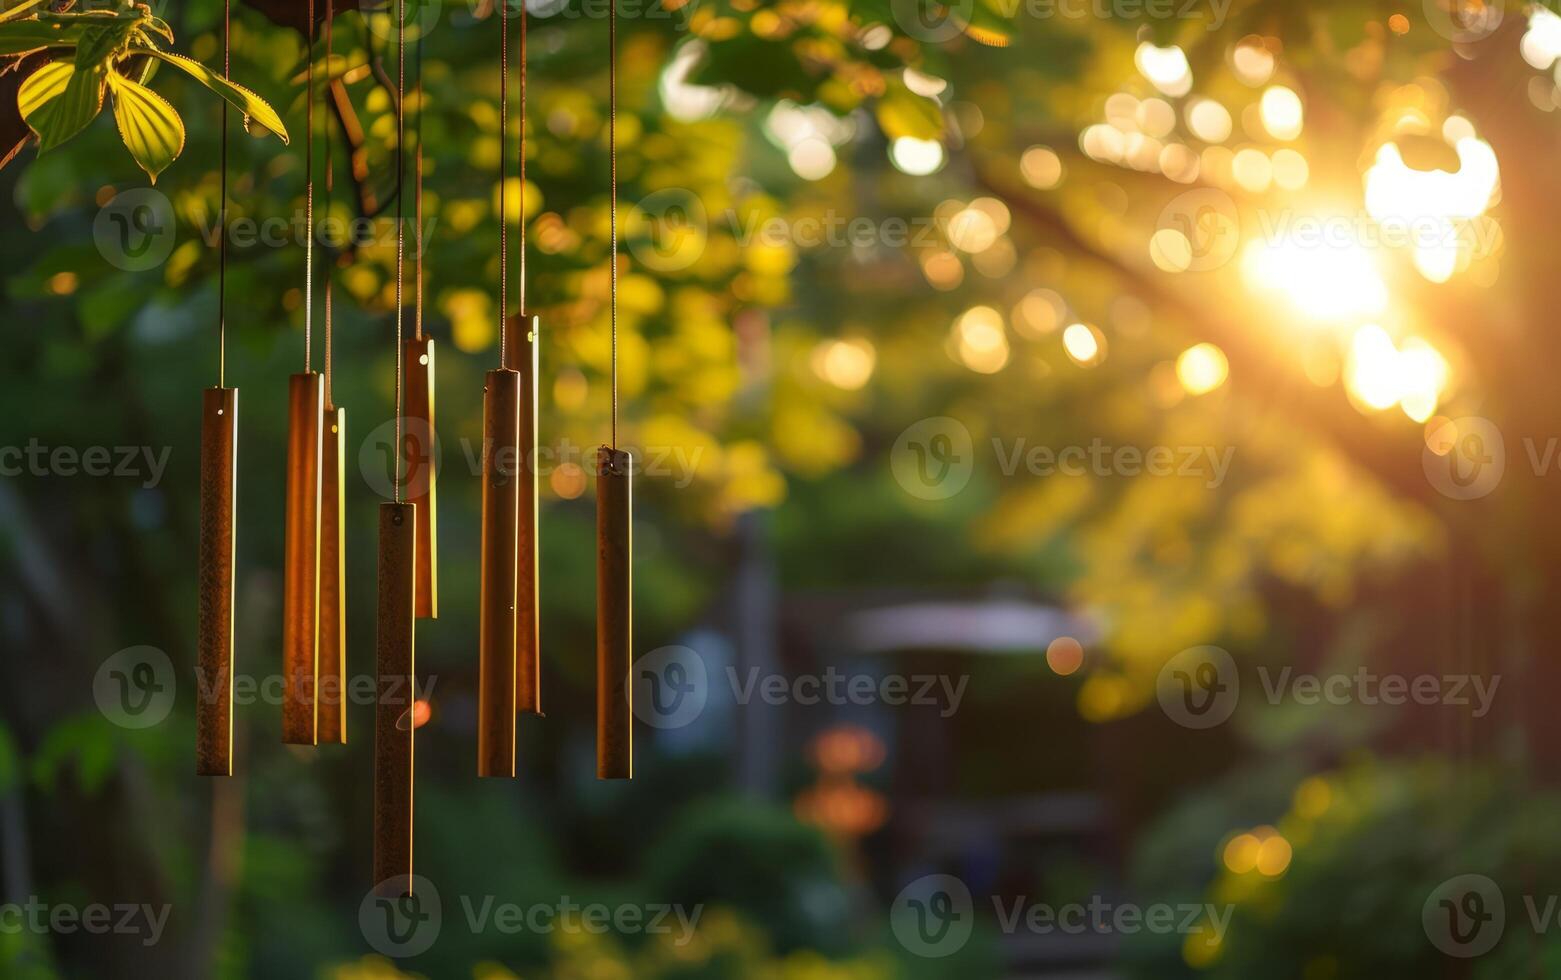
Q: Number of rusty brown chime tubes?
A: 8